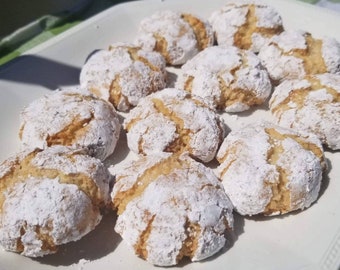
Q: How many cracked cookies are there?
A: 11